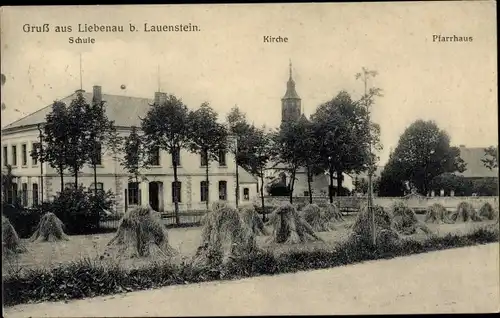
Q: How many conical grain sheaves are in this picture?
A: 13